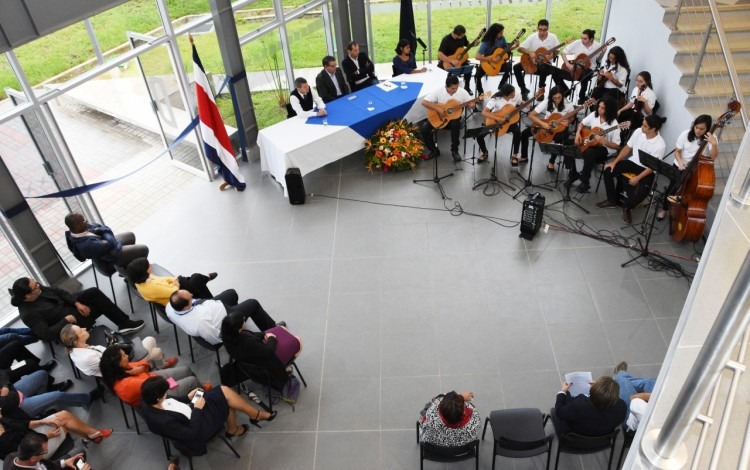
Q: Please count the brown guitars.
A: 8